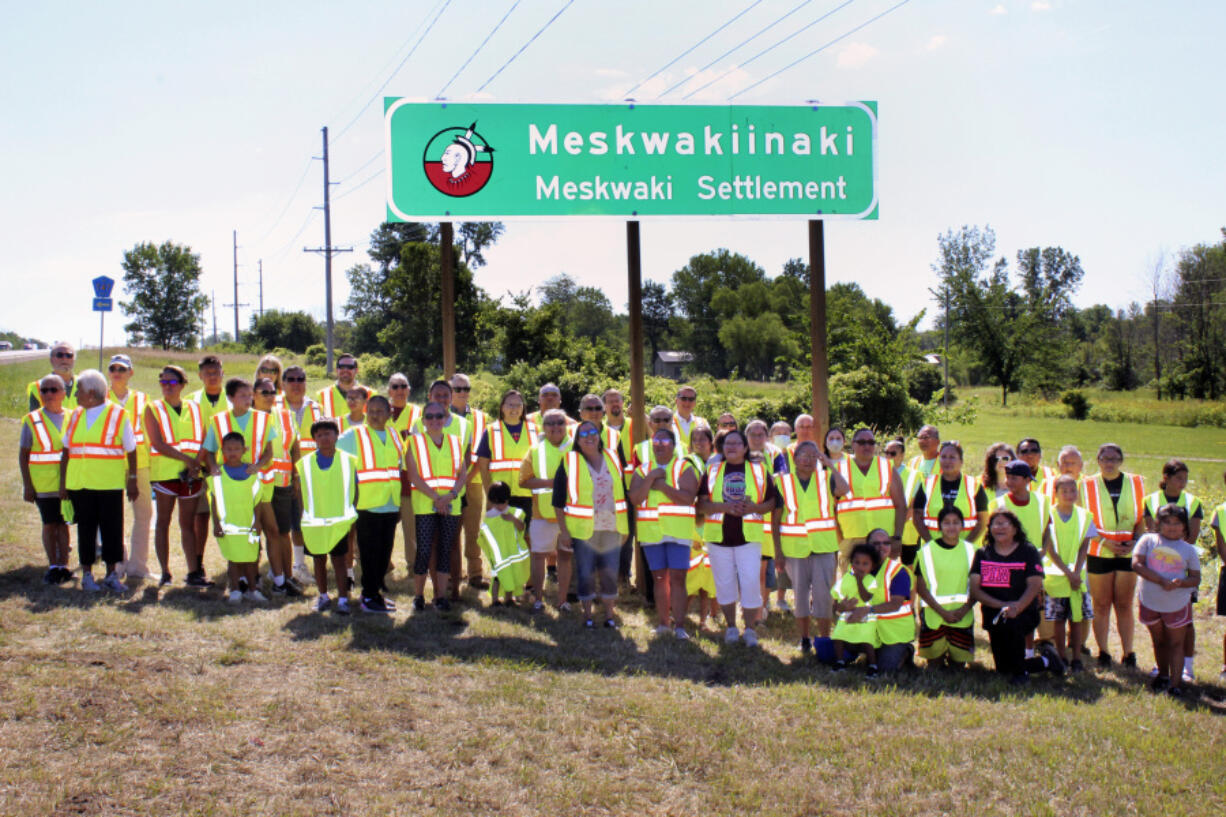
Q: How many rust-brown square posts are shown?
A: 3